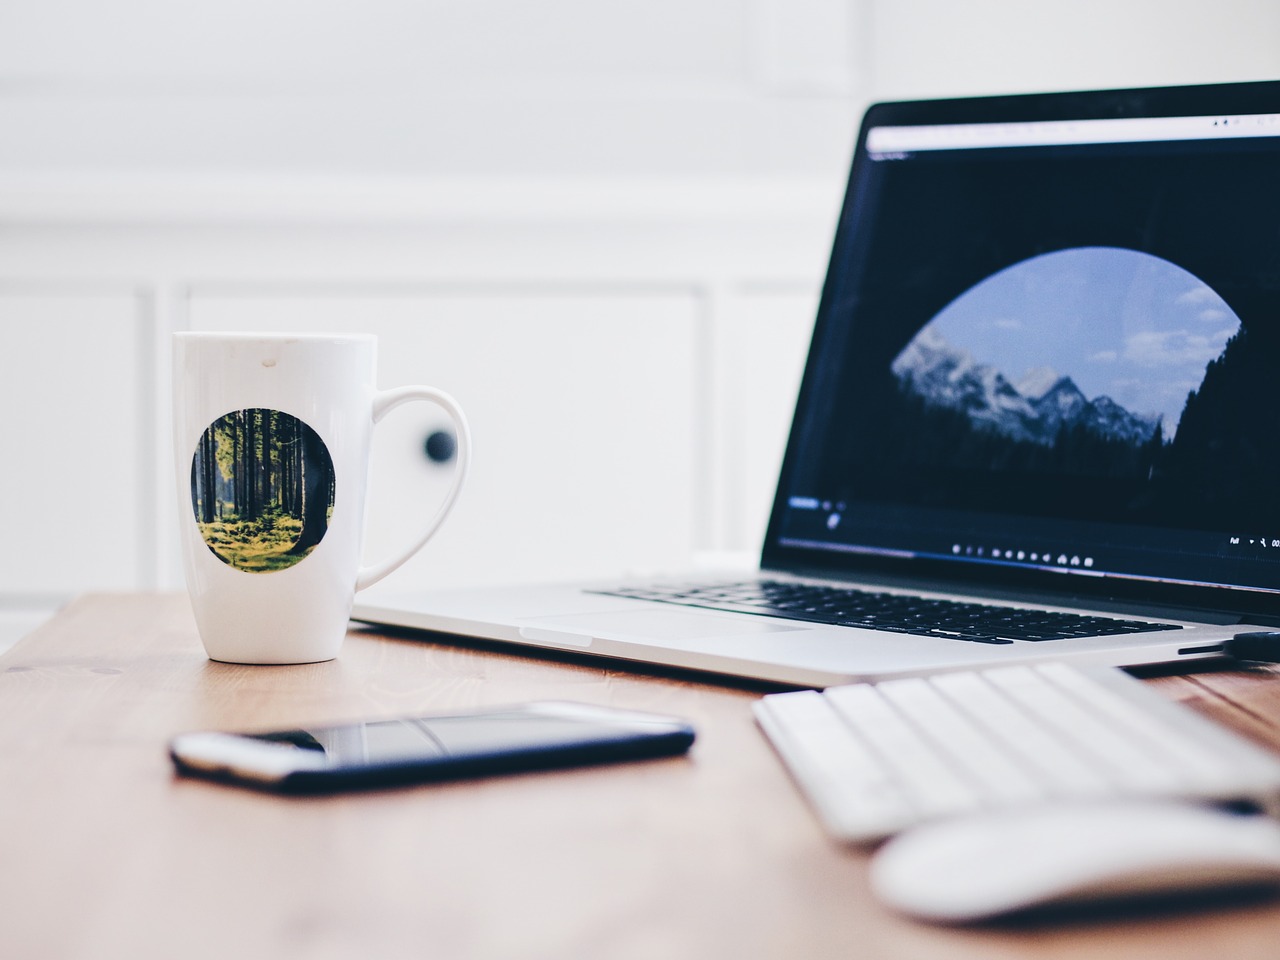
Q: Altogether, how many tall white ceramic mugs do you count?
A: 1